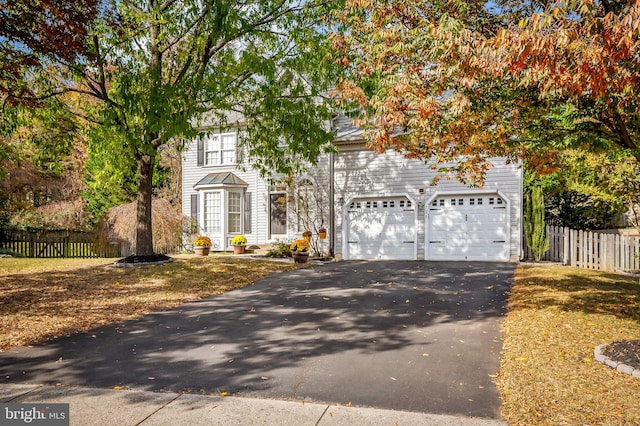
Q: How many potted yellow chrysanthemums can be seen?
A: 3